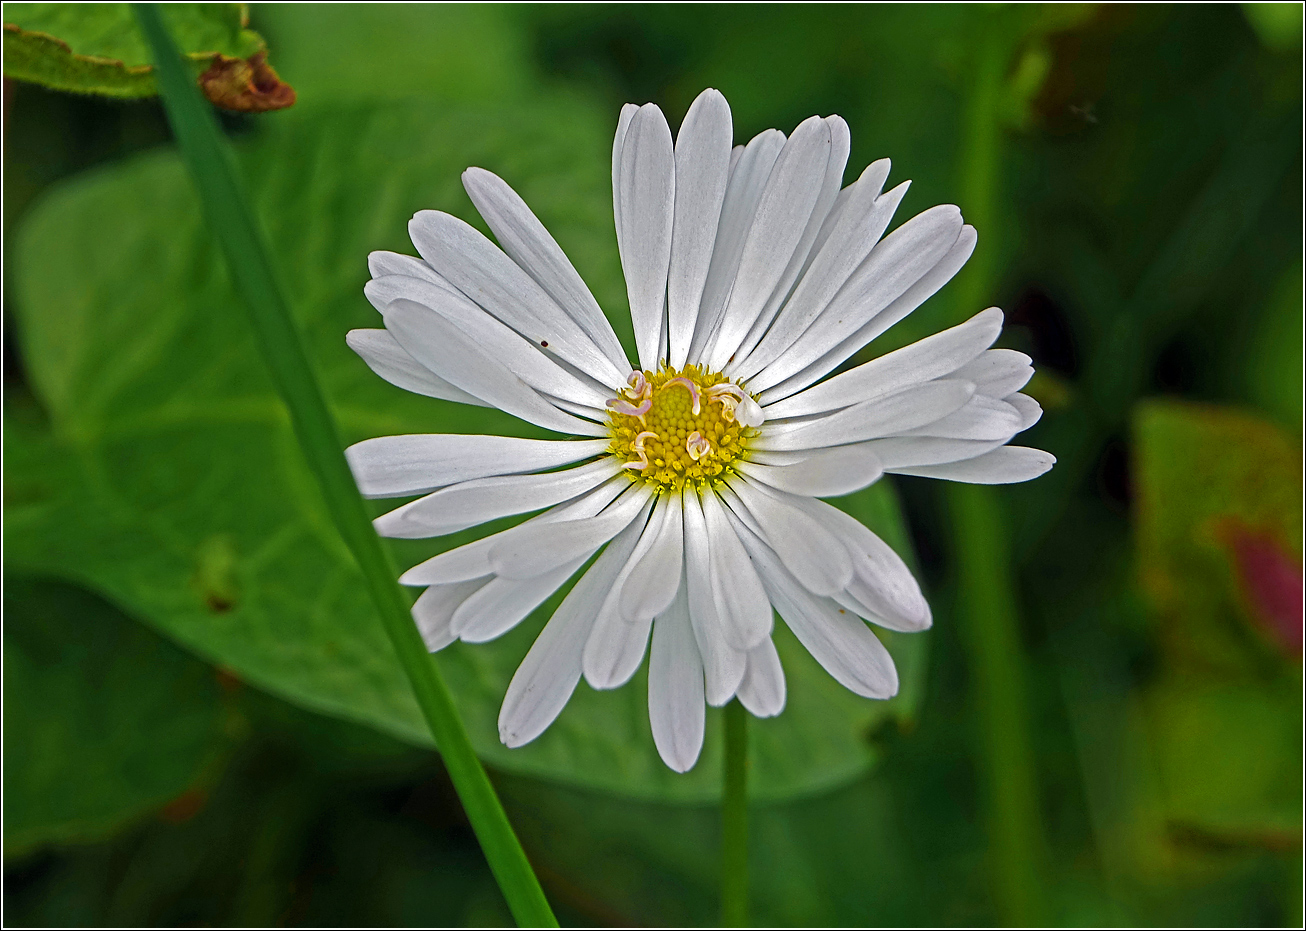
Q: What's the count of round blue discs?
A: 0